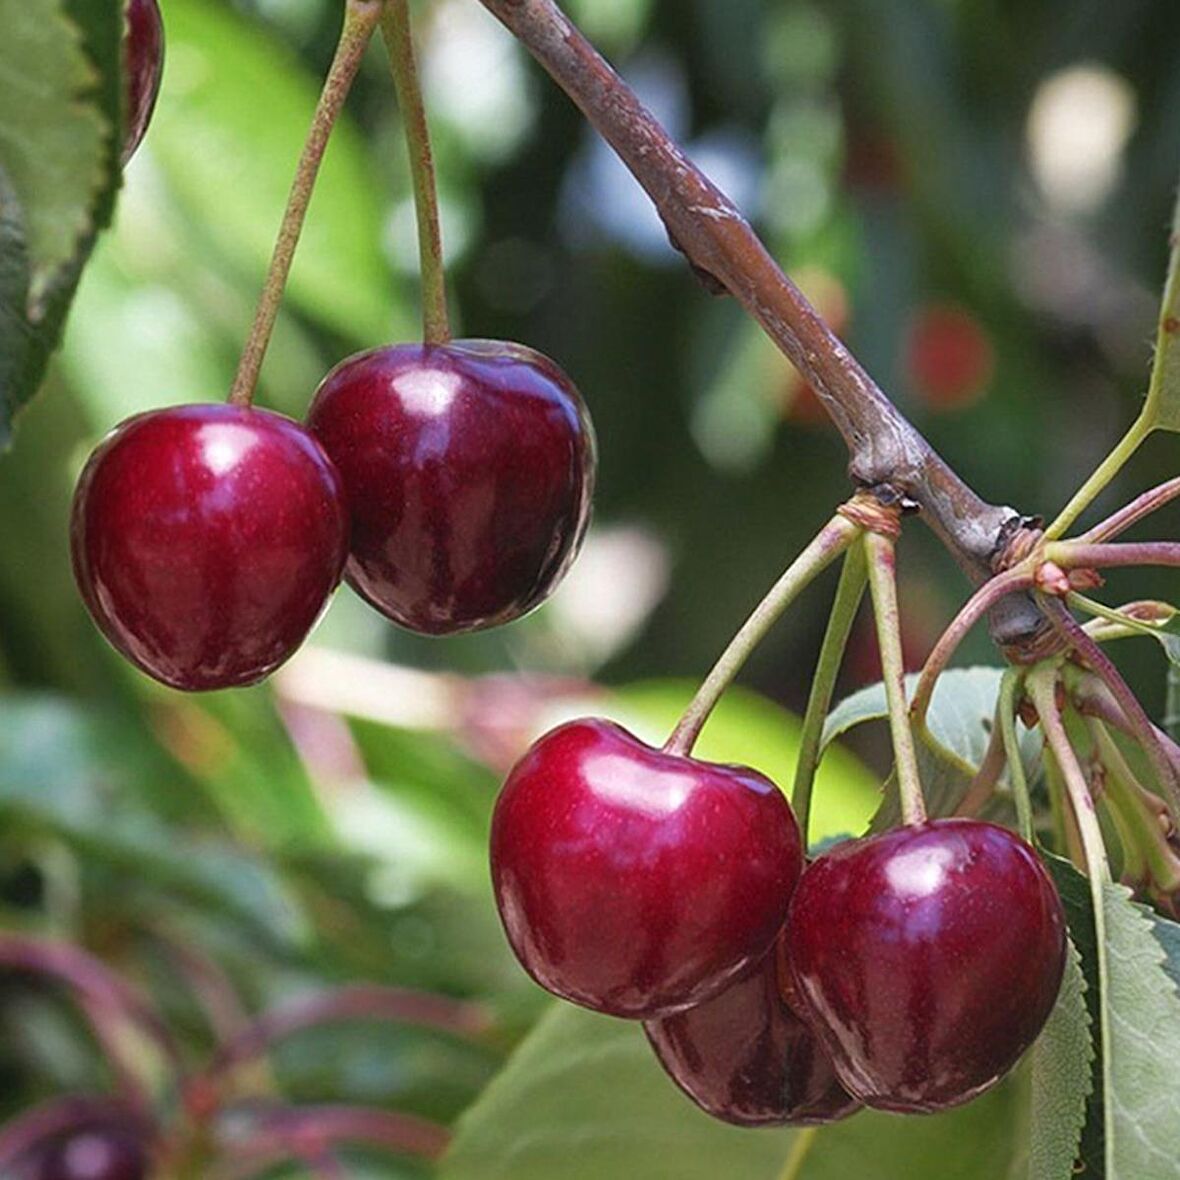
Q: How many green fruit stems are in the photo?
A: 5